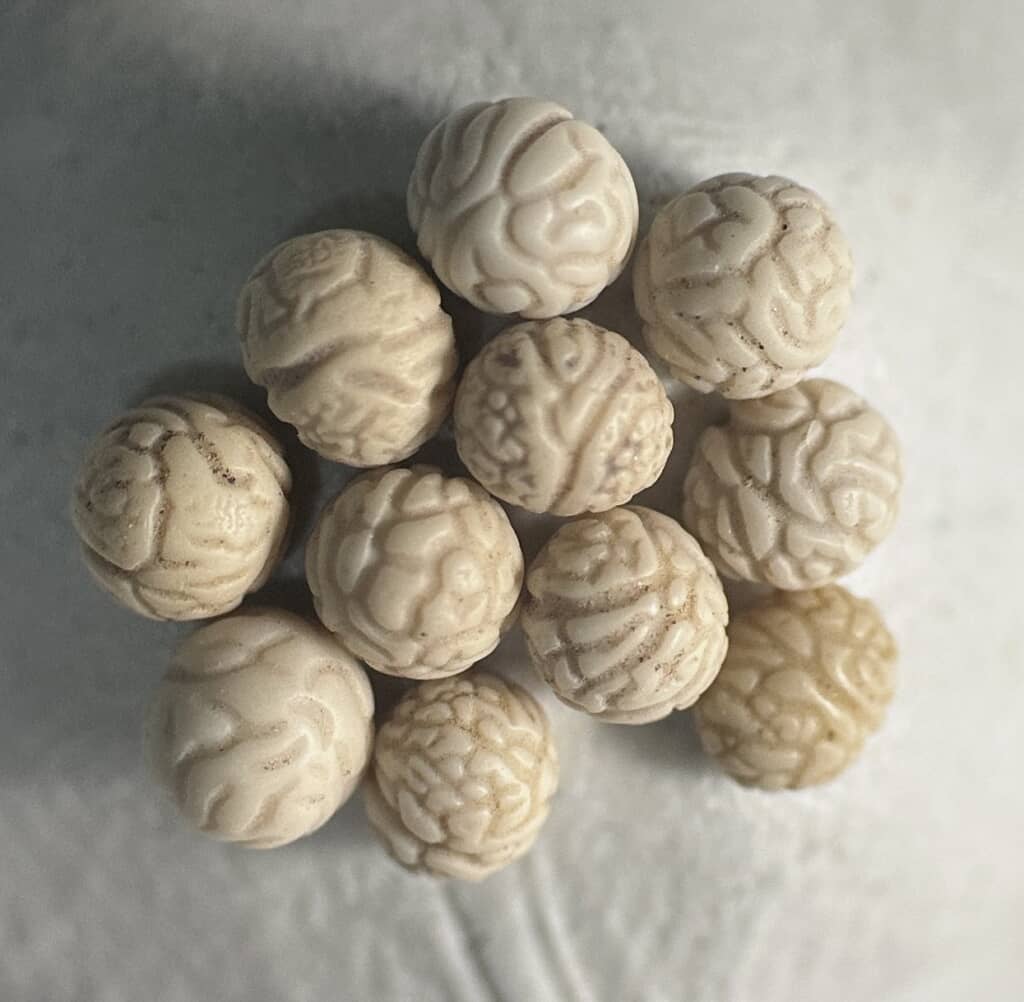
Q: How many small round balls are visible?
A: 11